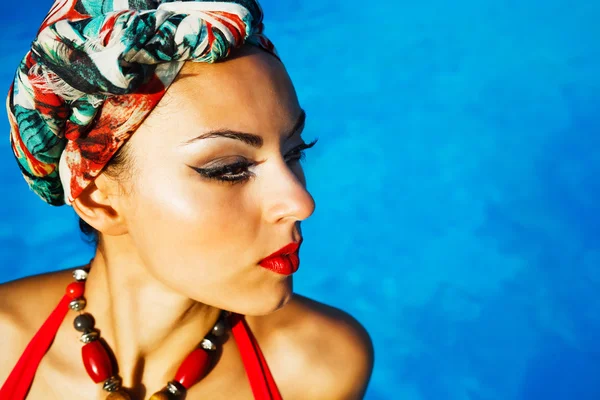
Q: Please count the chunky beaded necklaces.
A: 1